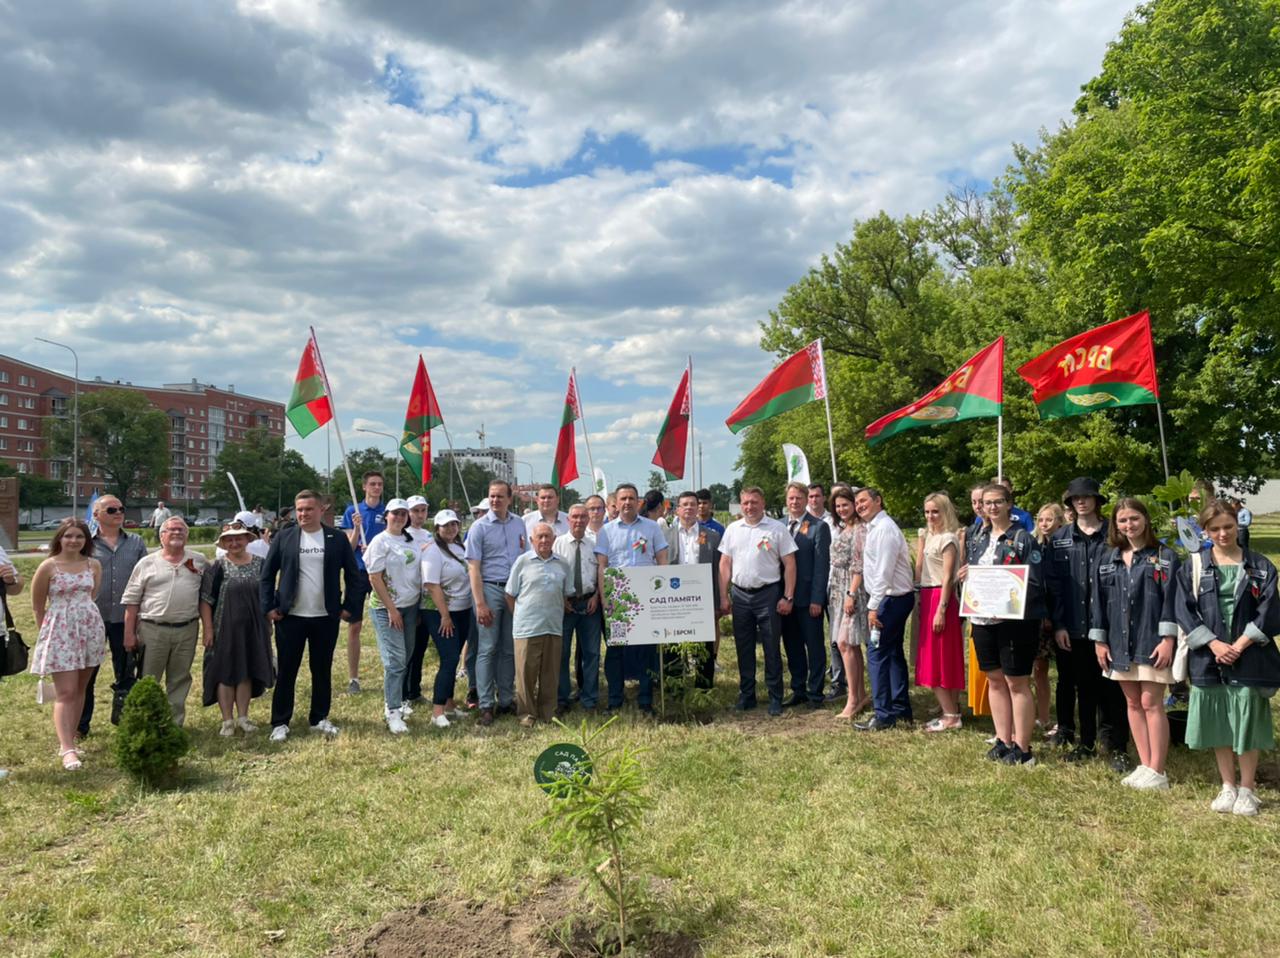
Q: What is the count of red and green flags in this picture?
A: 7